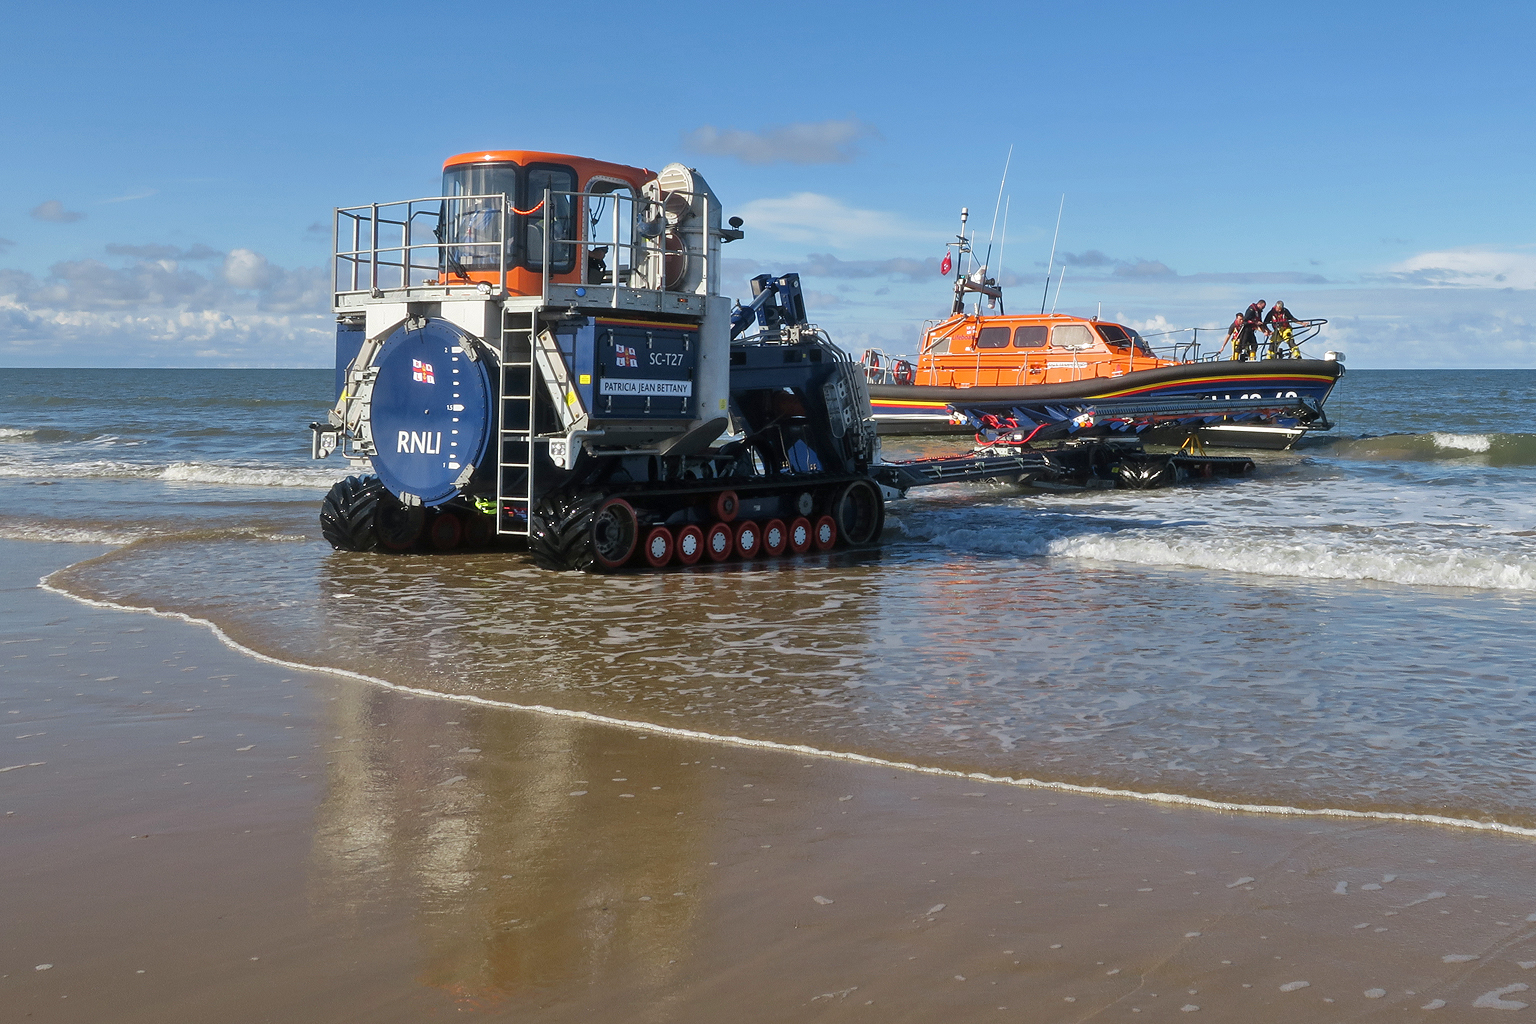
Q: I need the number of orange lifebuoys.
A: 2